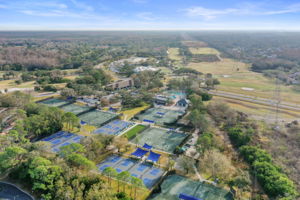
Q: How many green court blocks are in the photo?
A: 6